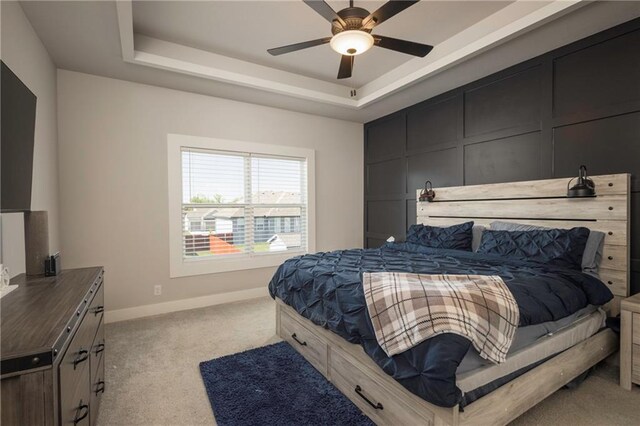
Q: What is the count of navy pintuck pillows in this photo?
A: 2